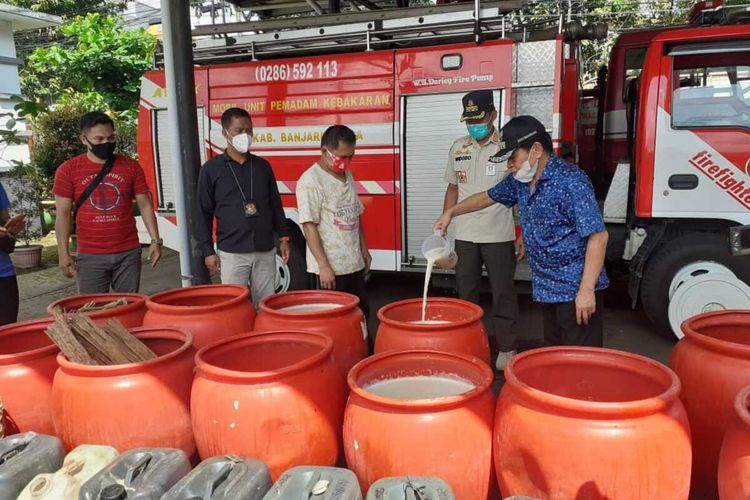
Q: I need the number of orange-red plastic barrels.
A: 11